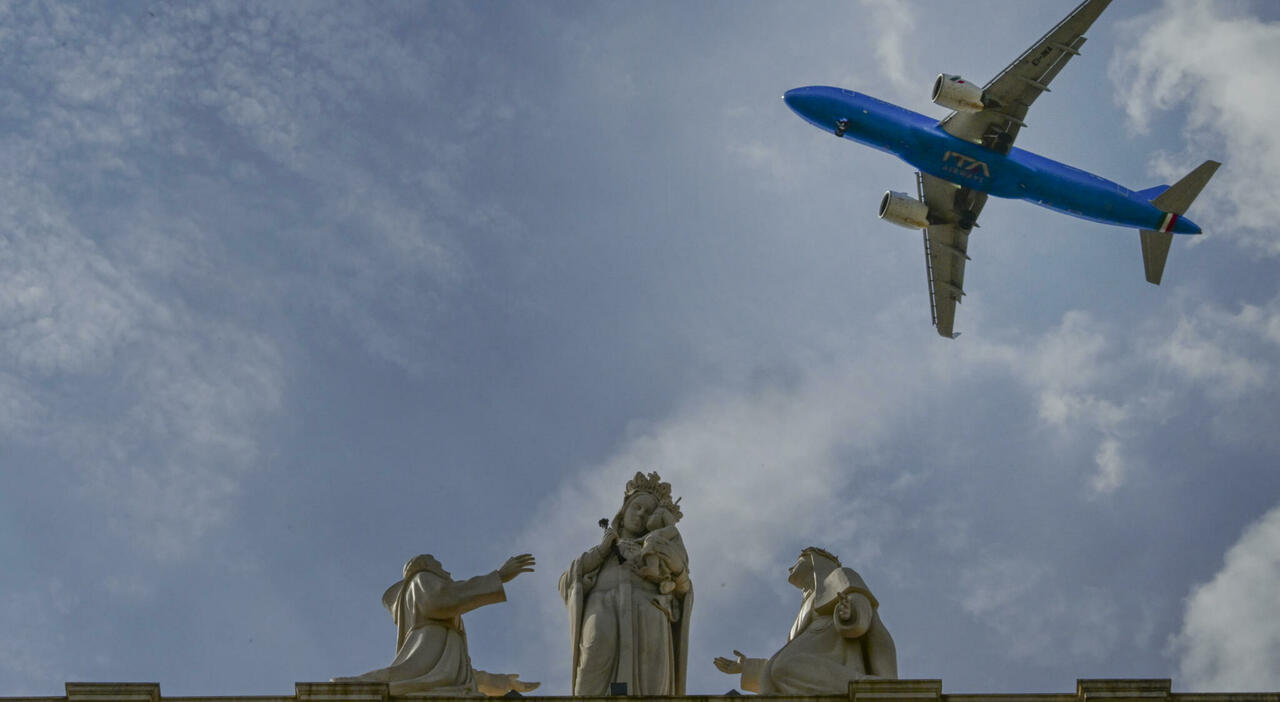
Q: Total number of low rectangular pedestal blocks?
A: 4